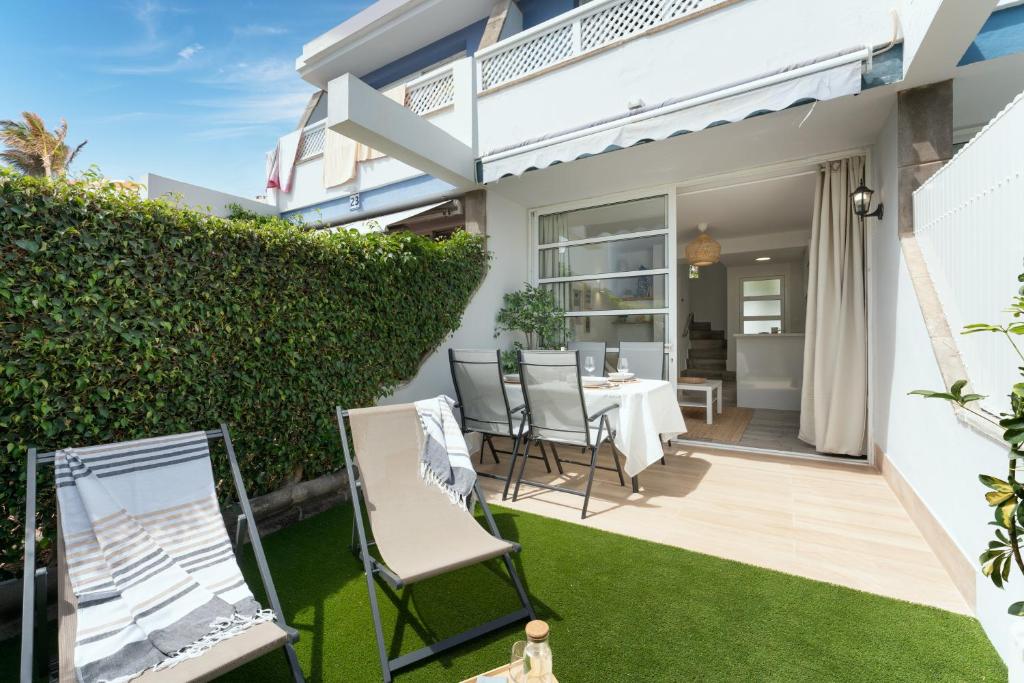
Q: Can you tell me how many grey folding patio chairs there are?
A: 4